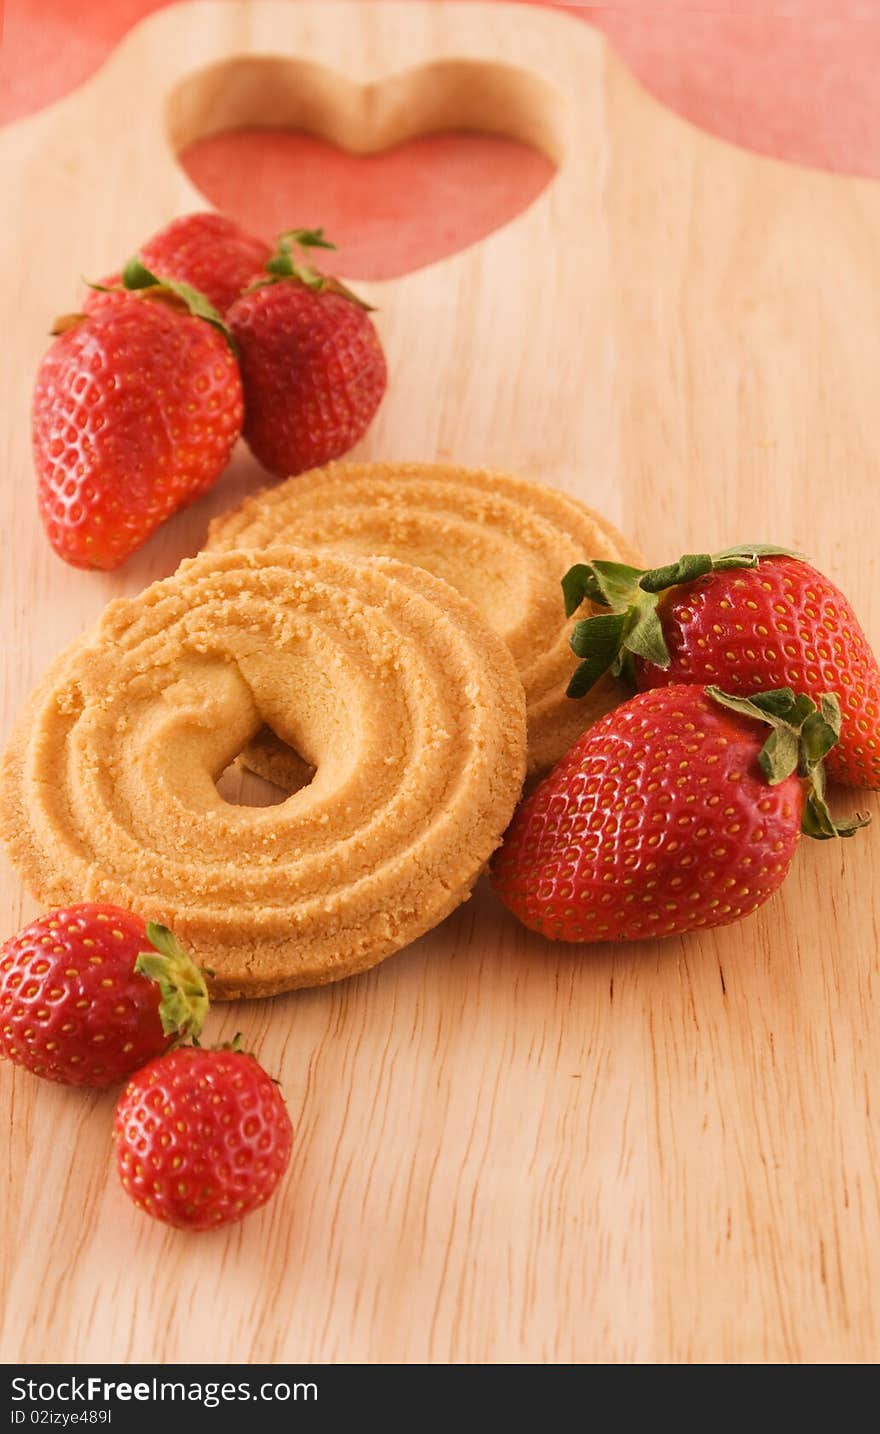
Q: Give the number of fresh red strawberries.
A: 7